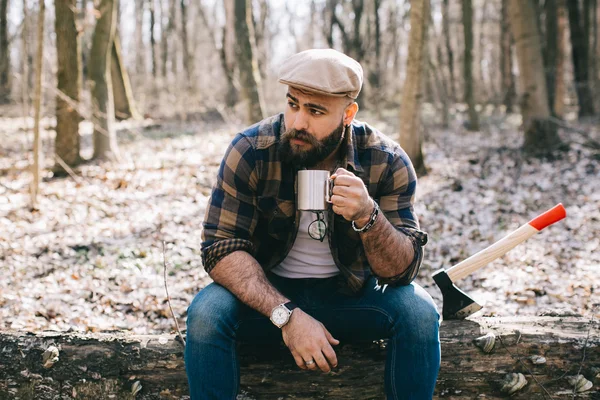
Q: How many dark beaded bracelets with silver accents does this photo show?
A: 1